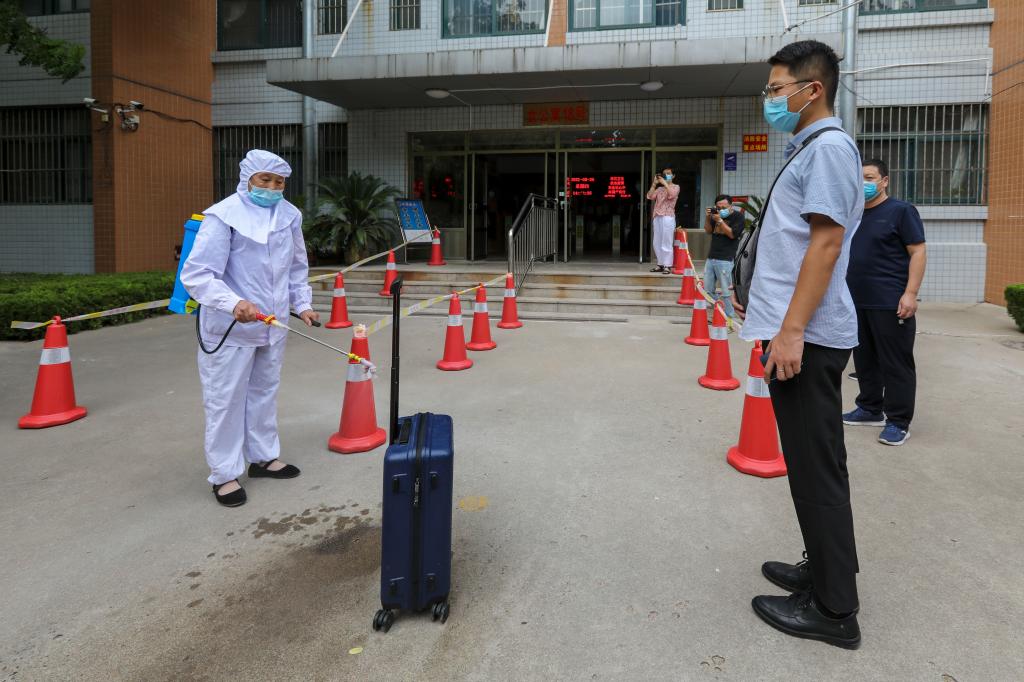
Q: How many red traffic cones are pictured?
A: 14